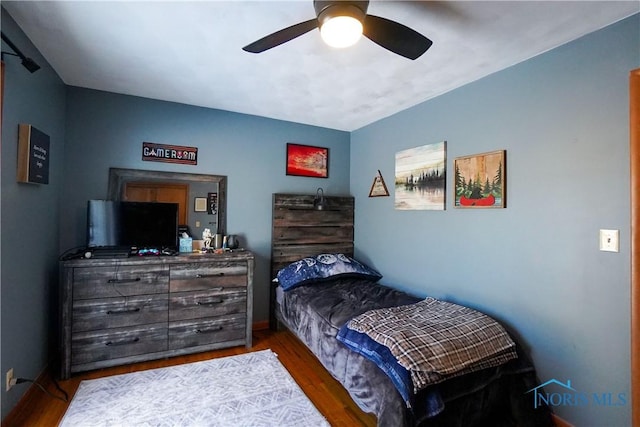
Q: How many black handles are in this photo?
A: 6